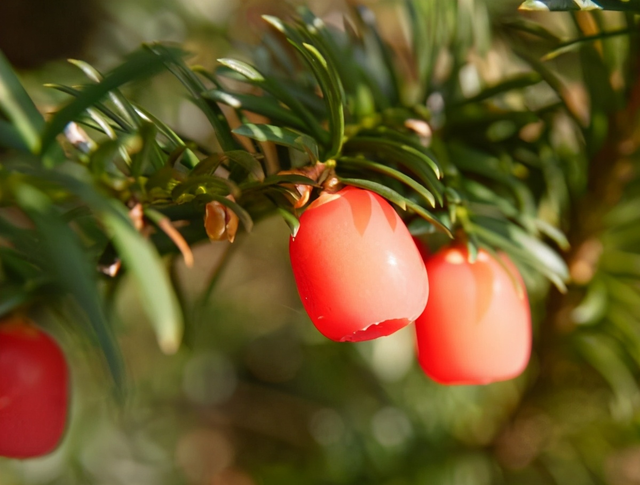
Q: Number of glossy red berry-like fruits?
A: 3